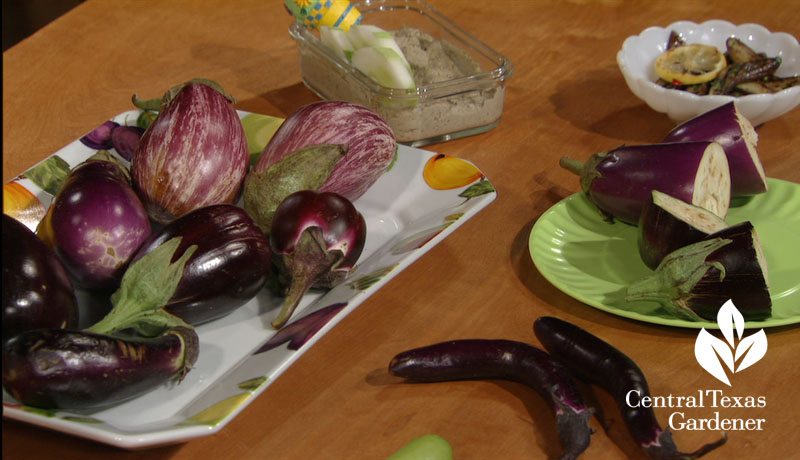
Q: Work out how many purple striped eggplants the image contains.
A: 2